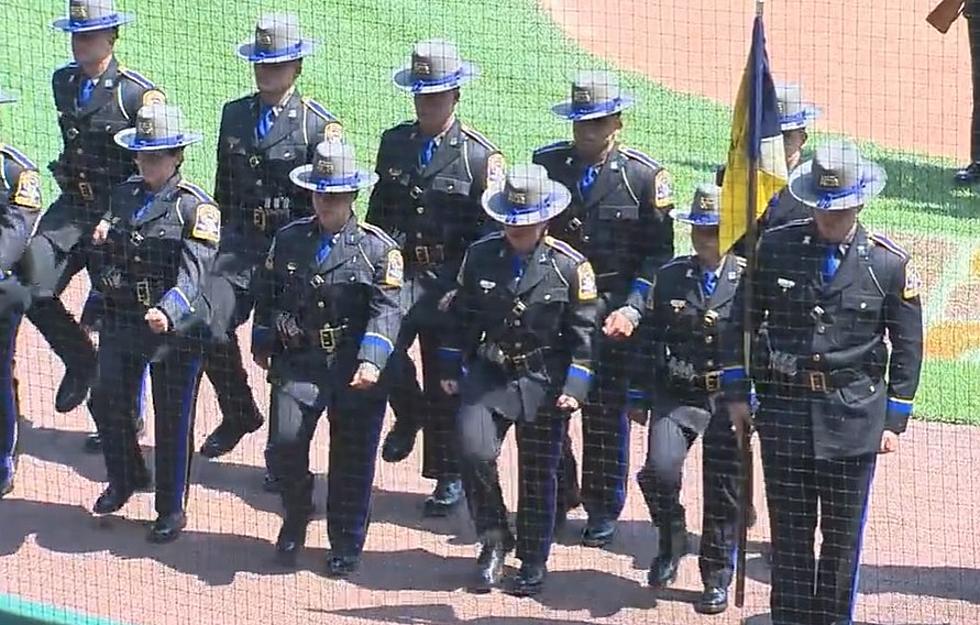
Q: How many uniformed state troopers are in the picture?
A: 11